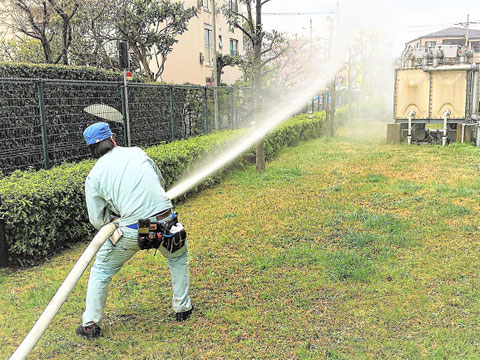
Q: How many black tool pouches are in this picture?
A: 2